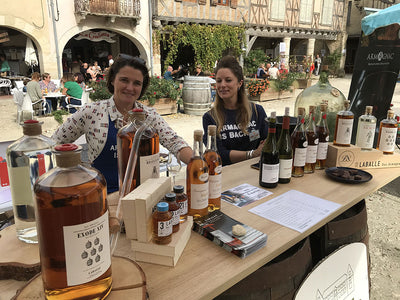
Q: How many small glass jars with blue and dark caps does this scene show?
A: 3